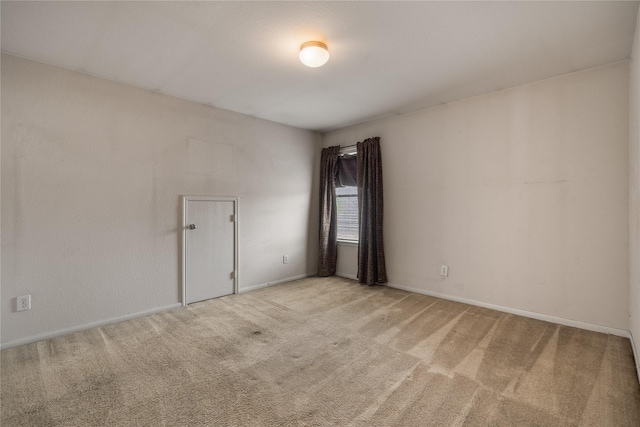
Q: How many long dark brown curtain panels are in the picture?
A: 2